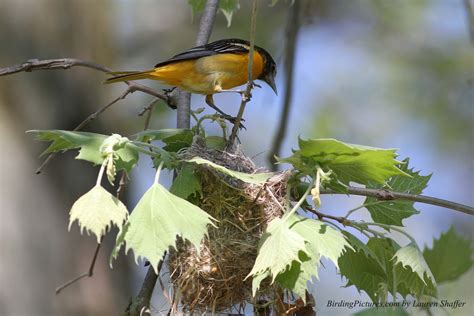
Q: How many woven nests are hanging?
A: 1